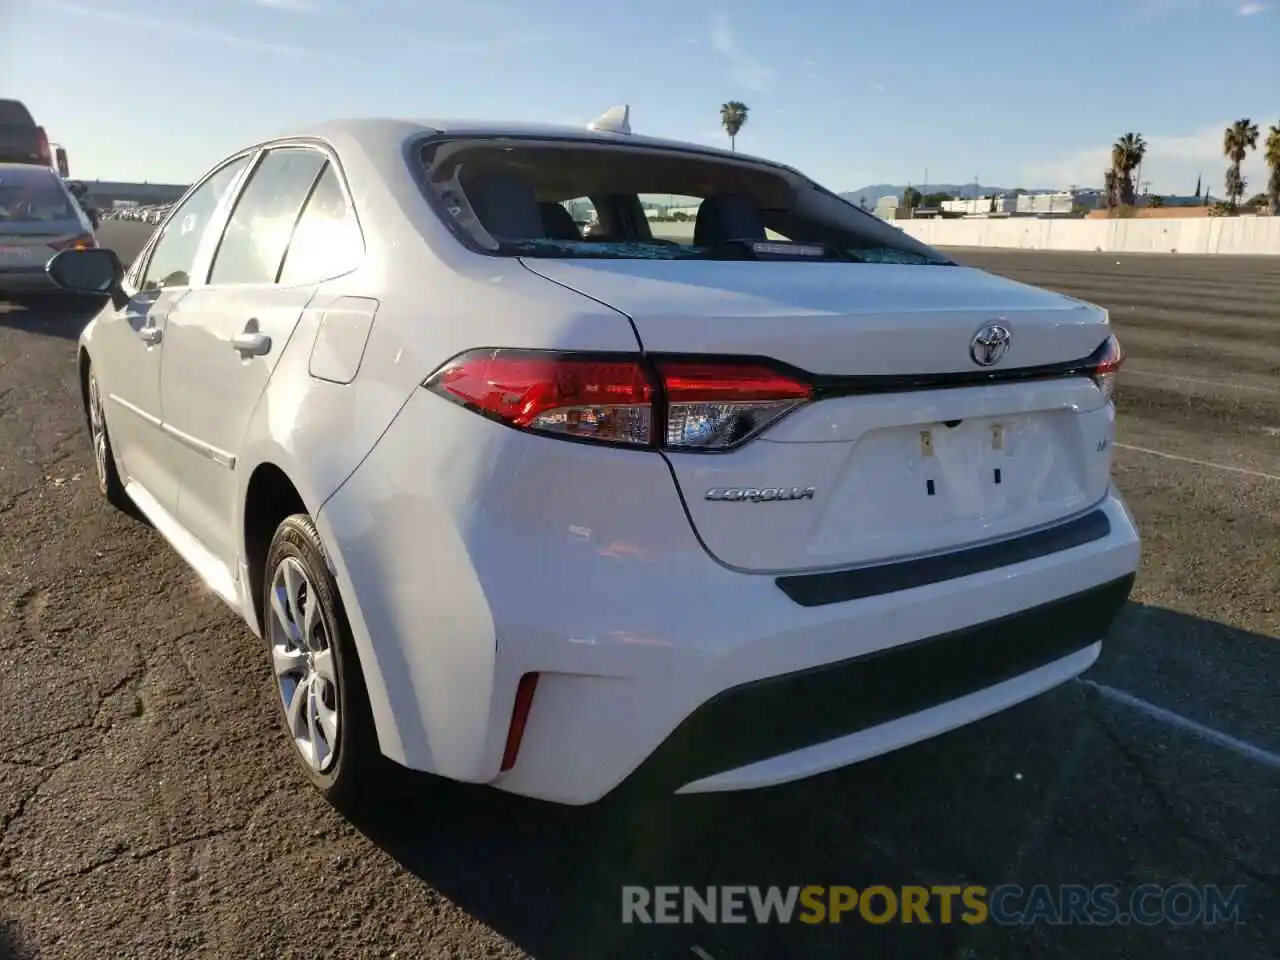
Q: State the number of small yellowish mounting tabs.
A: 2